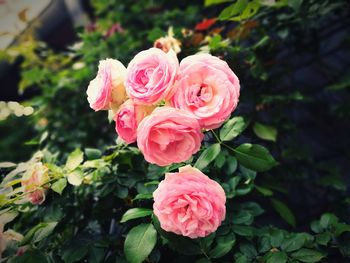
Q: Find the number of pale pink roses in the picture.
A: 6